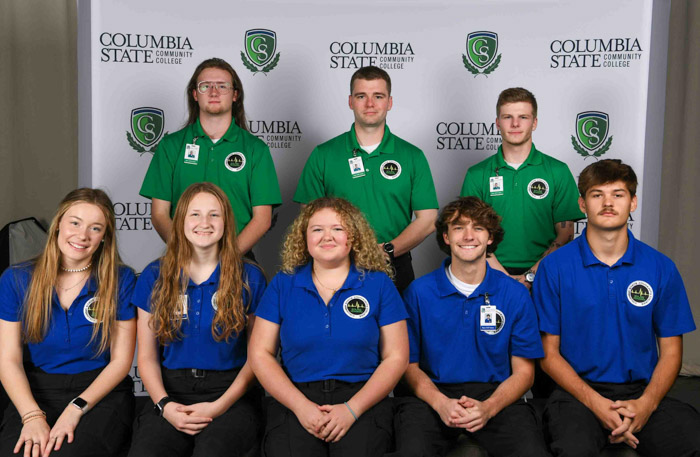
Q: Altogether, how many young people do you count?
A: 8